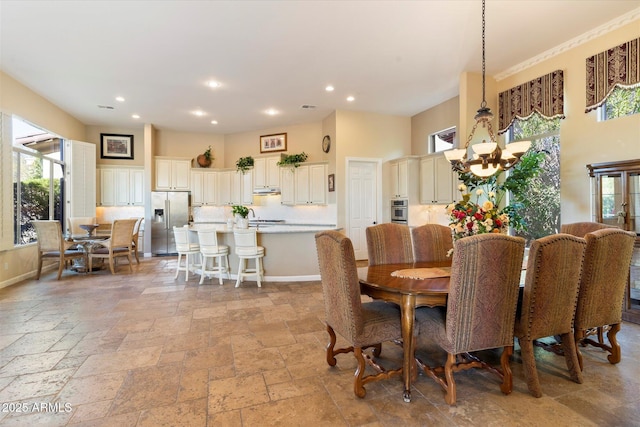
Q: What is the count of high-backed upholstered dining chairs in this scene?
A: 7